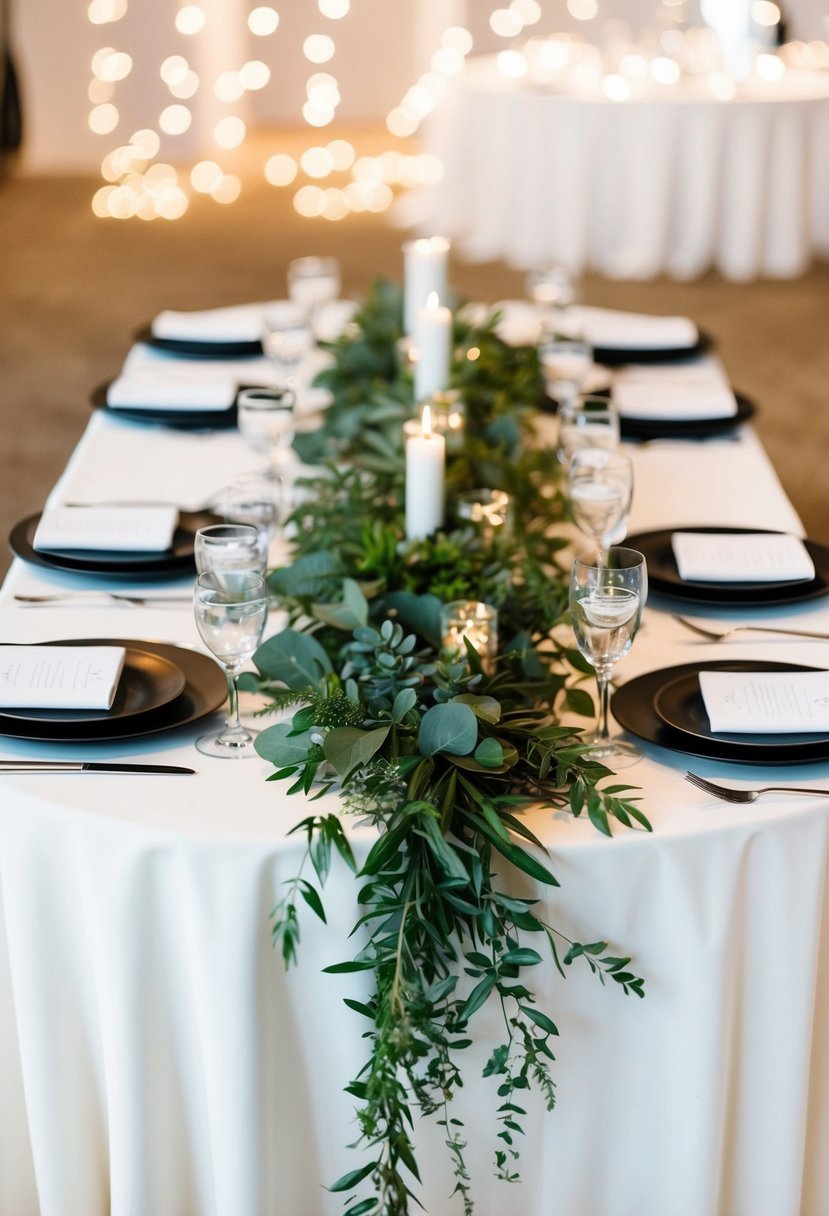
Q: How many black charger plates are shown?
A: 8